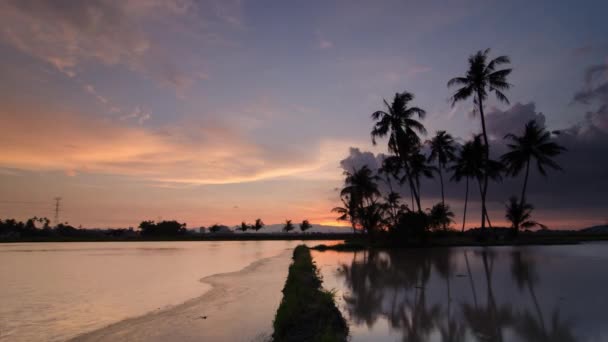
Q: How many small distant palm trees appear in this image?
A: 4